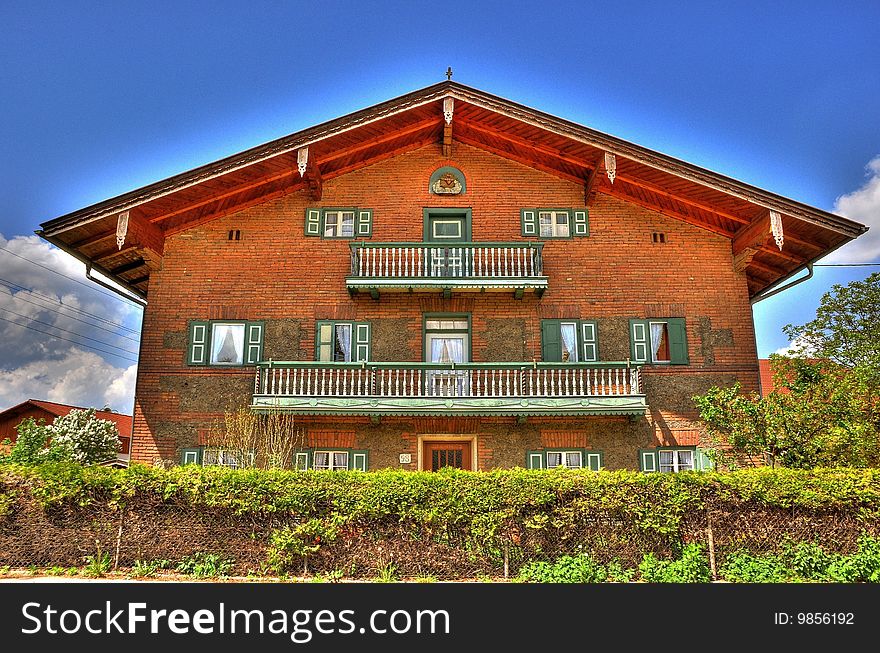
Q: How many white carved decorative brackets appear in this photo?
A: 5